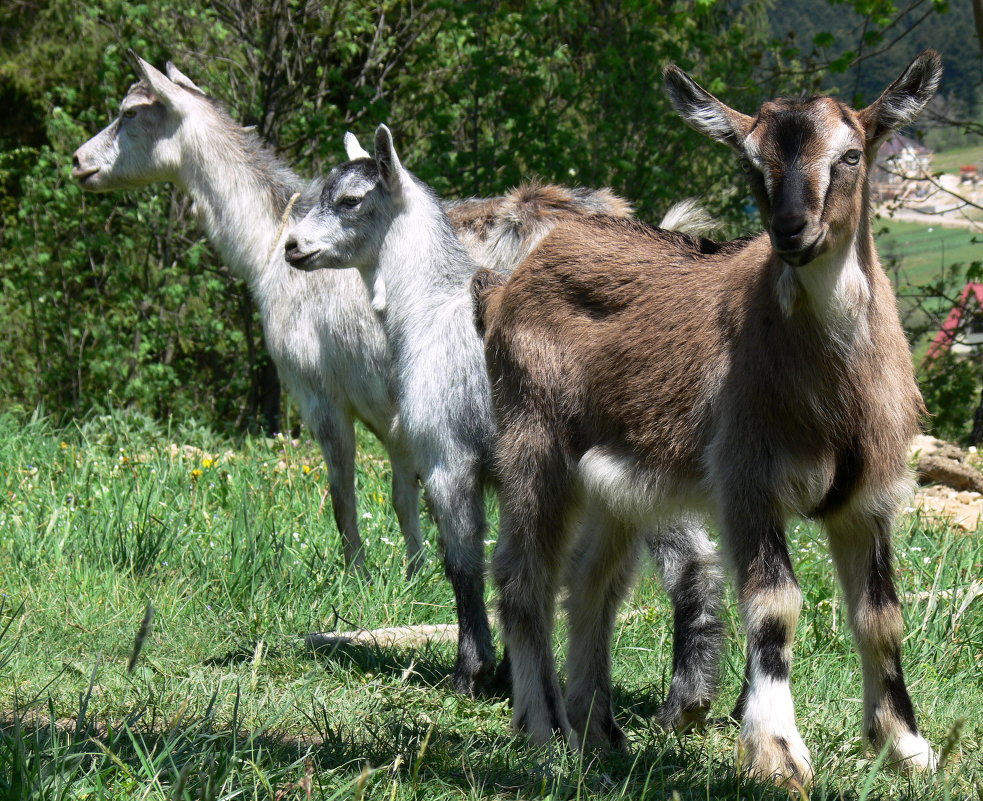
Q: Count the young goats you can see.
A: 2